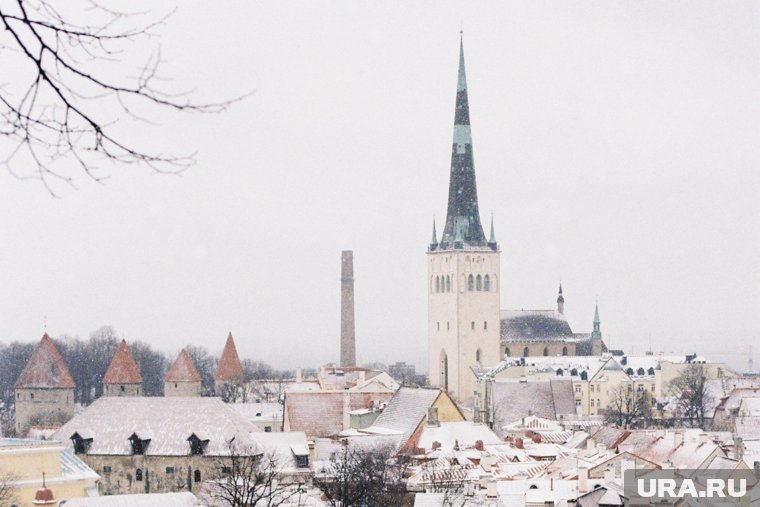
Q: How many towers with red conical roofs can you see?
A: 4